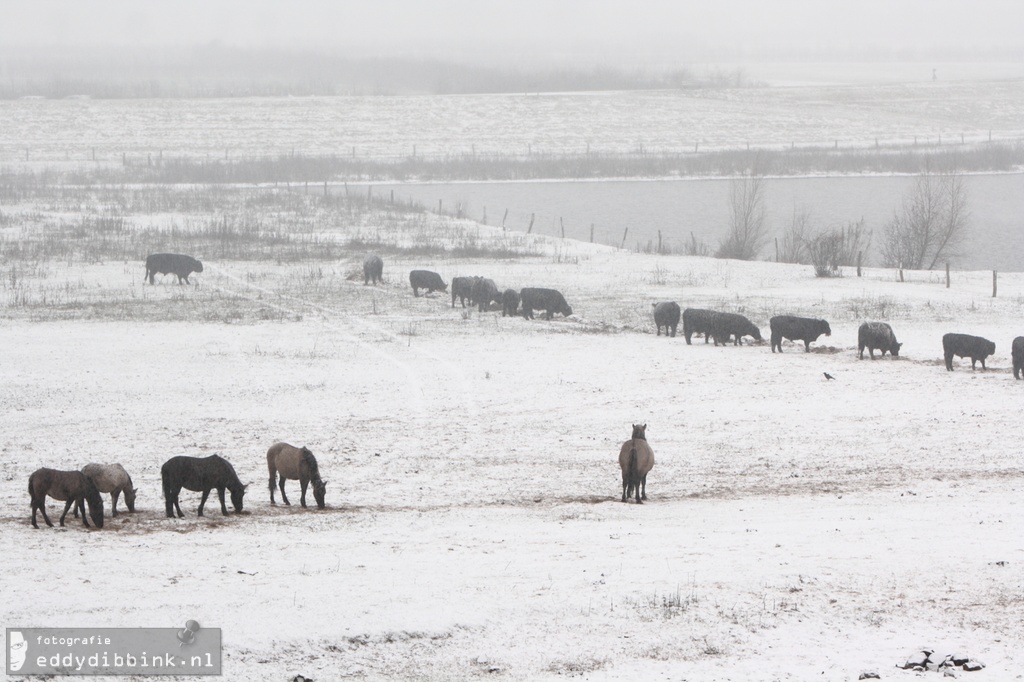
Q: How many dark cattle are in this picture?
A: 14